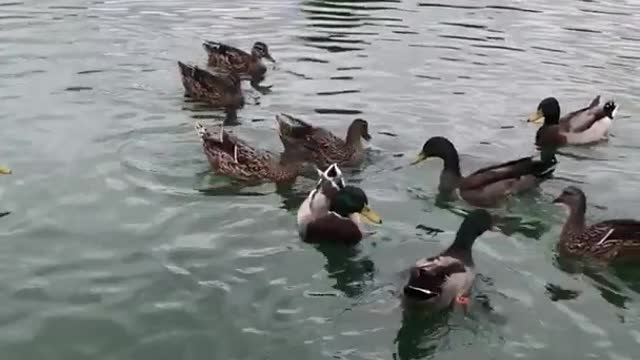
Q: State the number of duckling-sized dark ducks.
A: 0